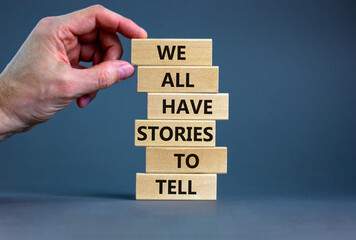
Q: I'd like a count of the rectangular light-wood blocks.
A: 6